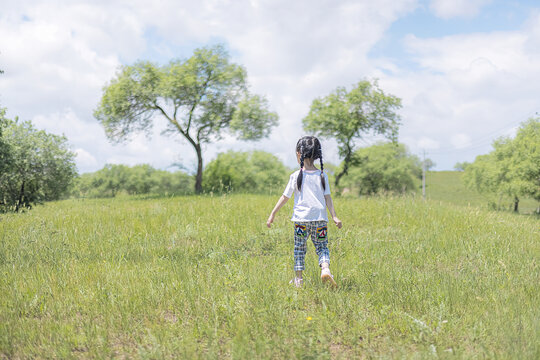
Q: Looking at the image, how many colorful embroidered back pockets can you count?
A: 2